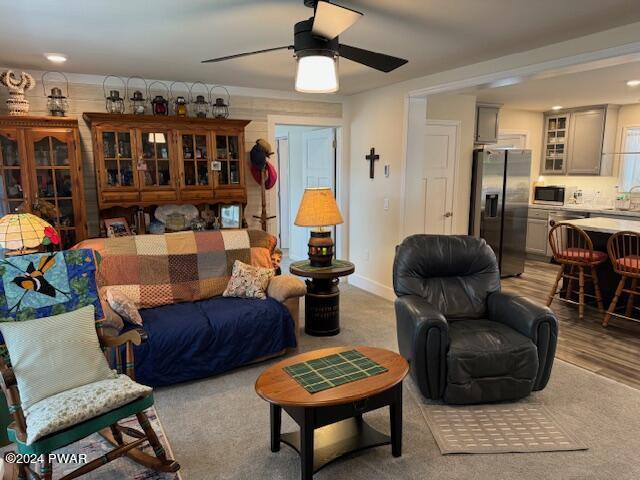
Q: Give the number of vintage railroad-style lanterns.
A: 7